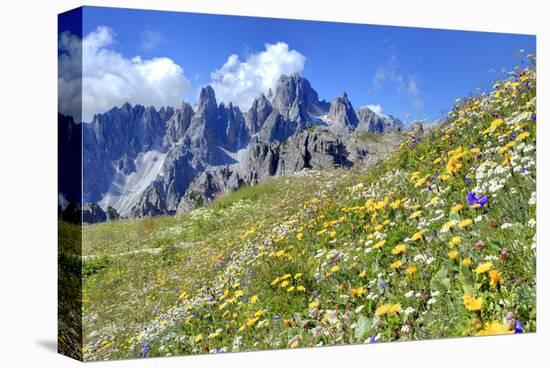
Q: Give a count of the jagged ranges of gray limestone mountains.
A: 1